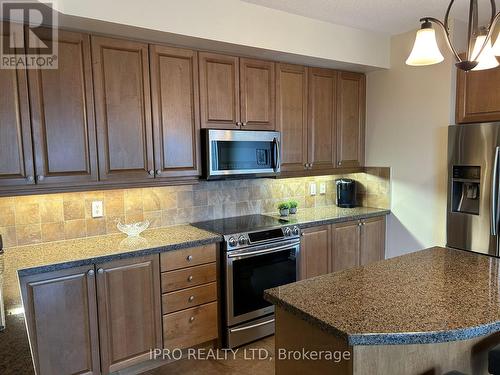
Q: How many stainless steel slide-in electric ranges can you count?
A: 1